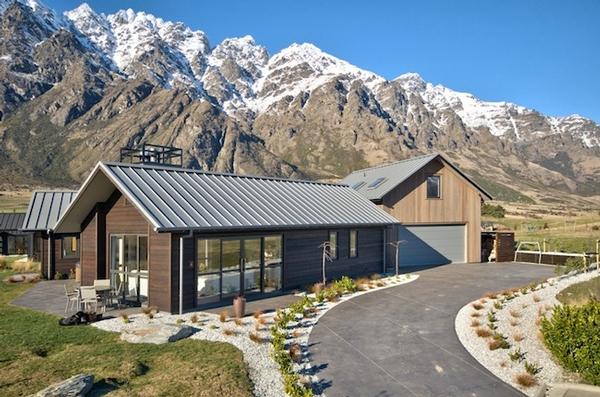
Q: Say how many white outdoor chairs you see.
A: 4